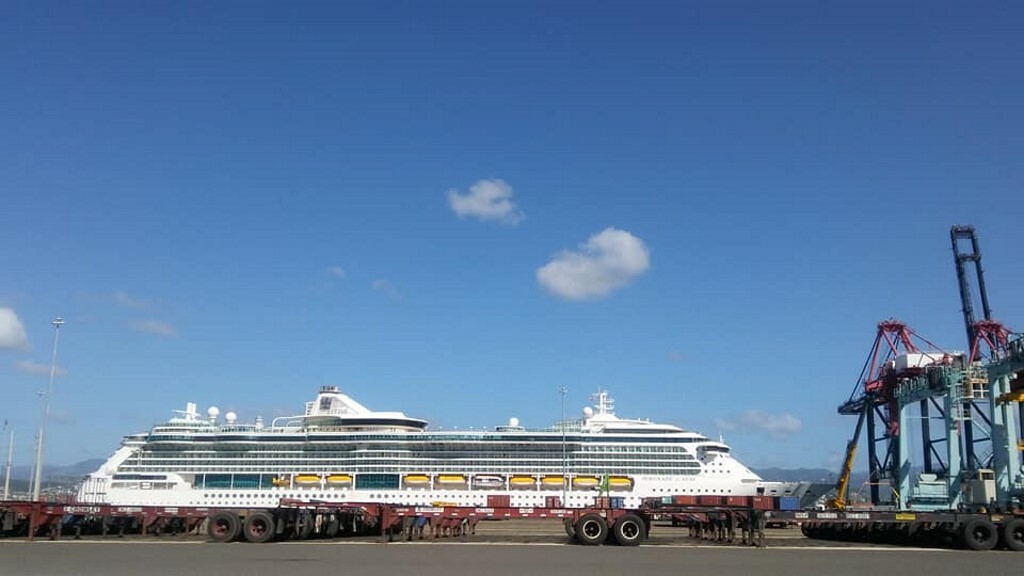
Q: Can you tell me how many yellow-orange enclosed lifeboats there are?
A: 8